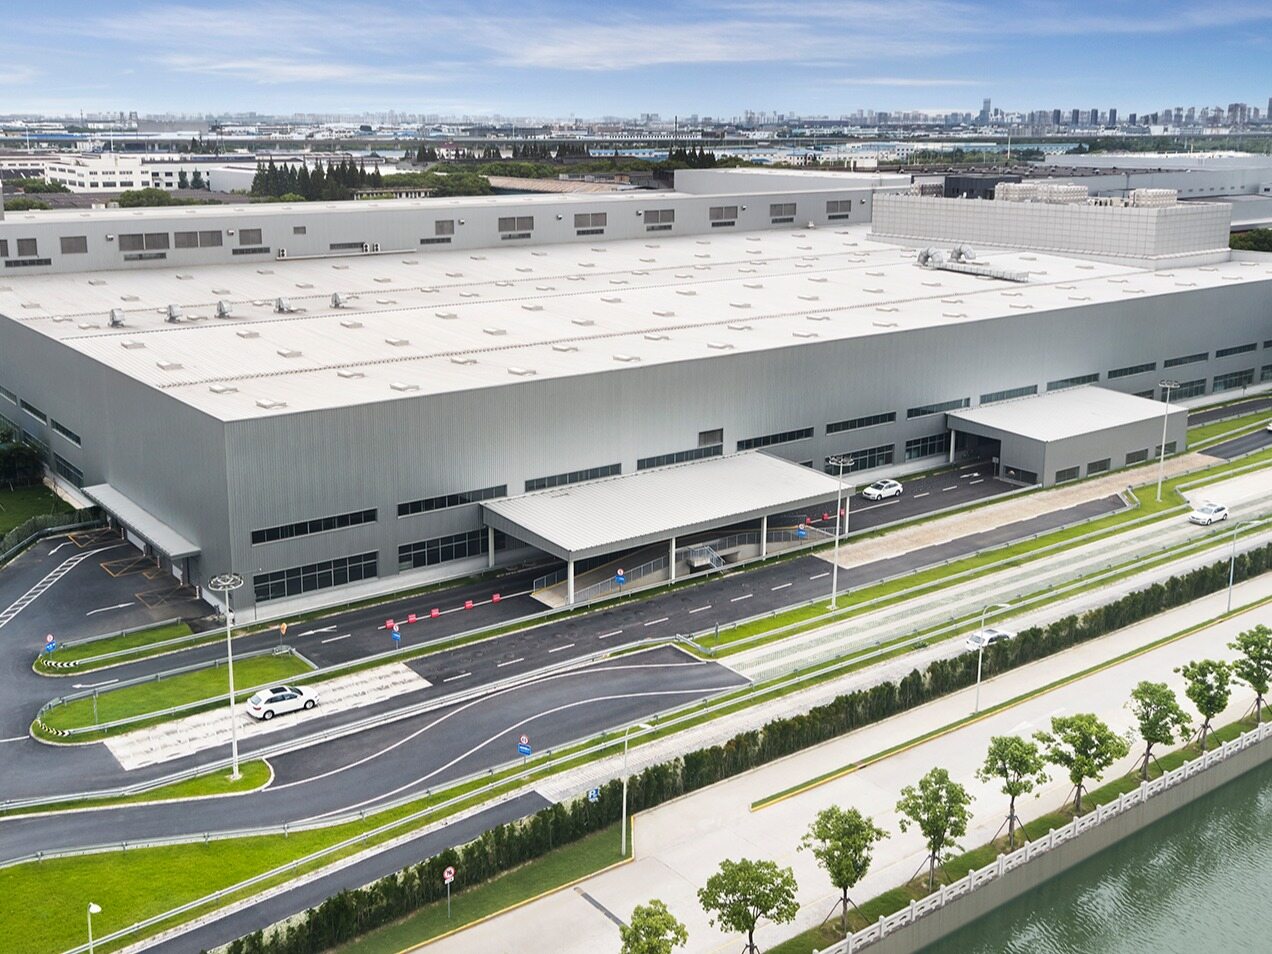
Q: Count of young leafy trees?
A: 9